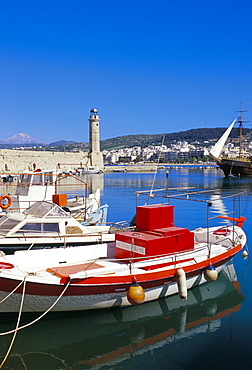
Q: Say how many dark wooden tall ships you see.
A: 1